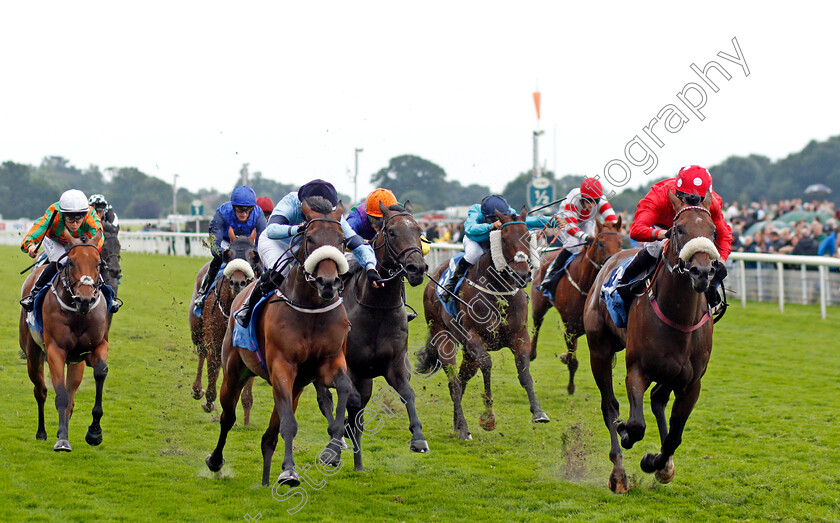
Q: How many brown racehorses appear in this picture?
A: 6